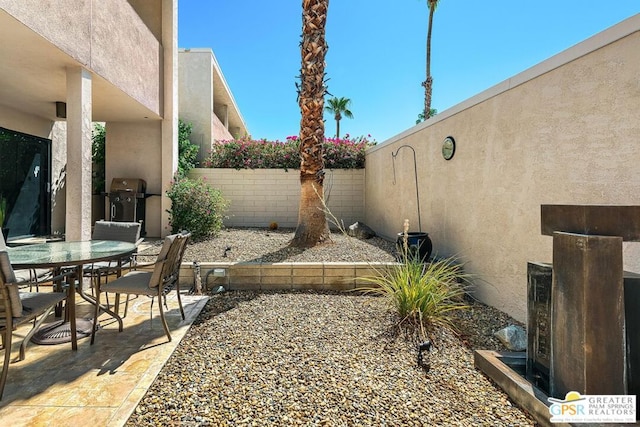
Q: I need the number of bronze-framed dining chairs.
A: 4